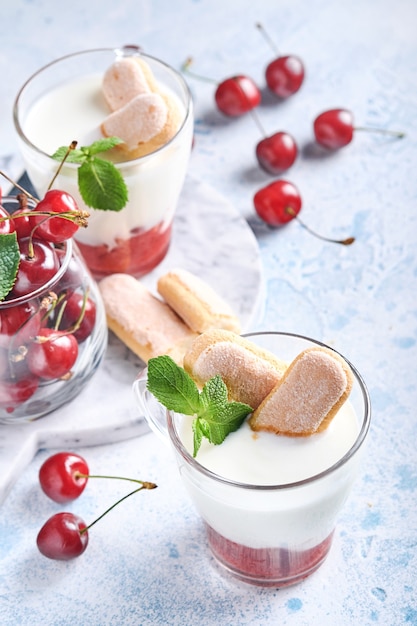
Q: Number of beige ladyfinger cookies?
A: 6